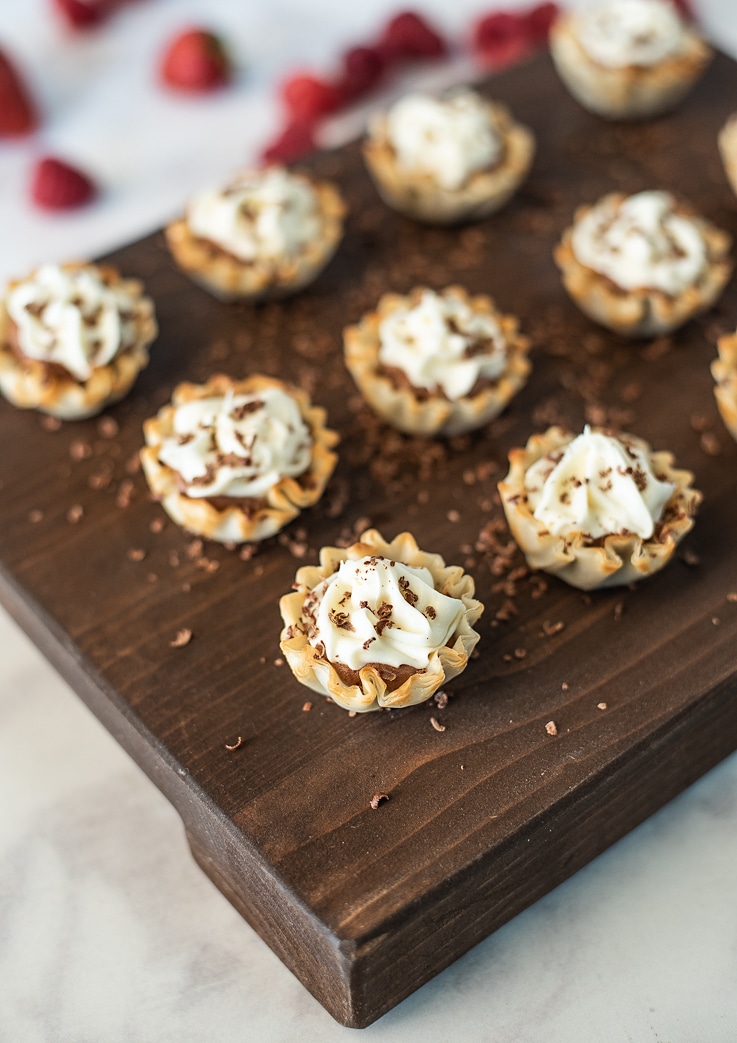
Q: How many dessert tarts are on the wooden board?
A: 11